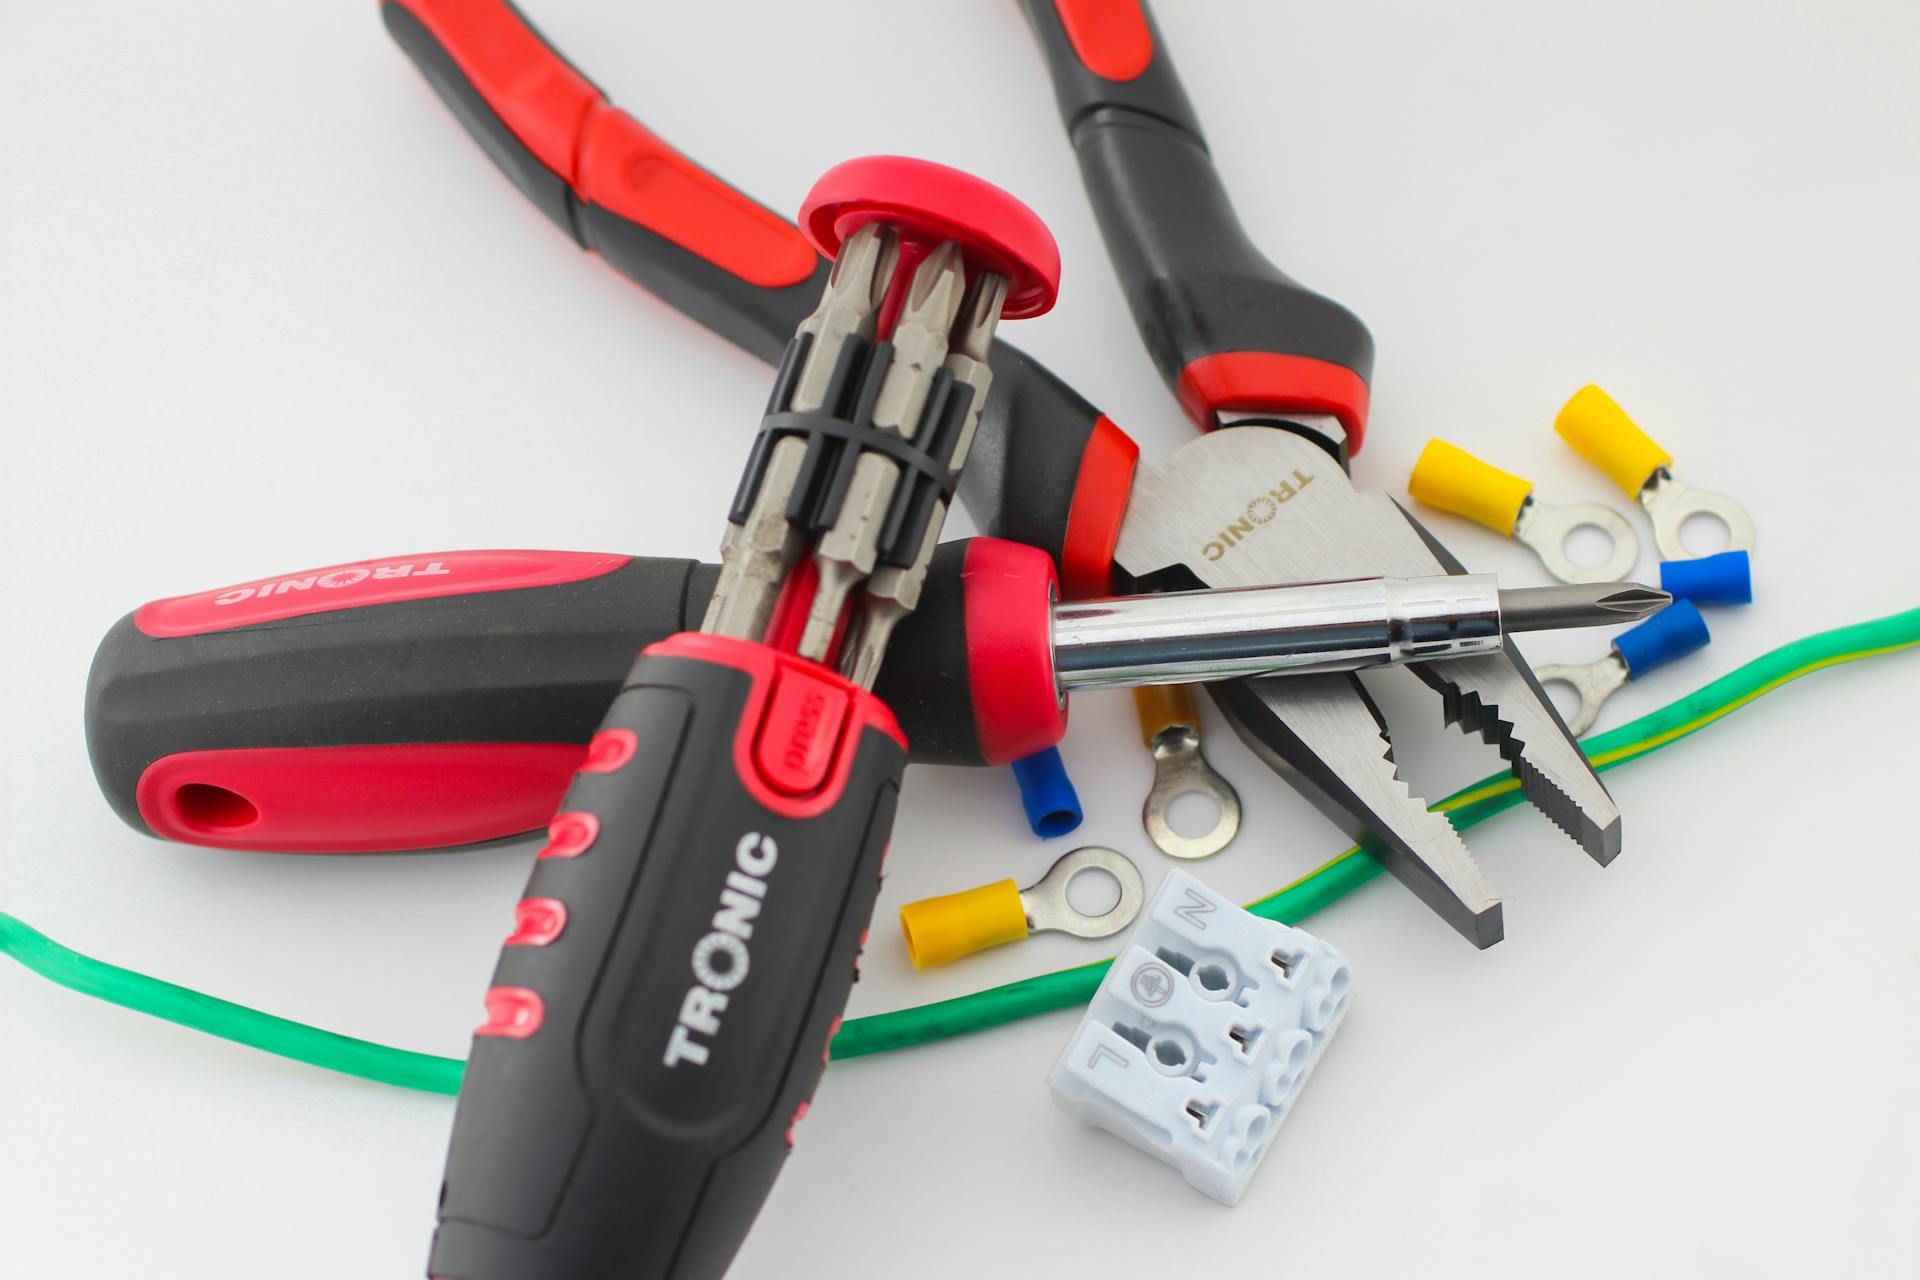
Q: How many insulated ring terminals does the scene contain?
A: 7